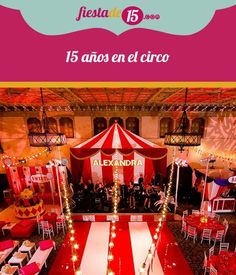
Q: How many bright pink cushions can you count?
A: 3